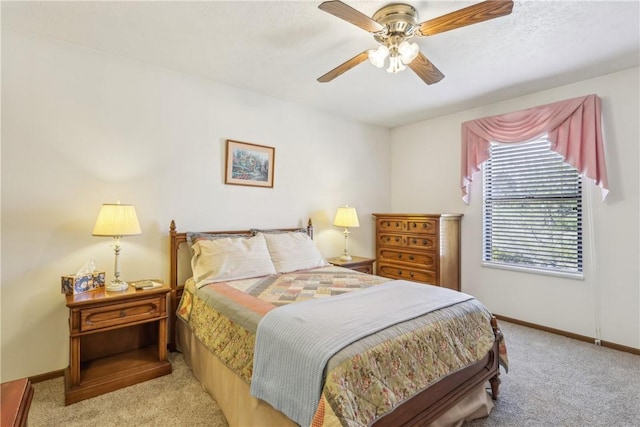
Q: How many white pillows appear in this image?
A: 2